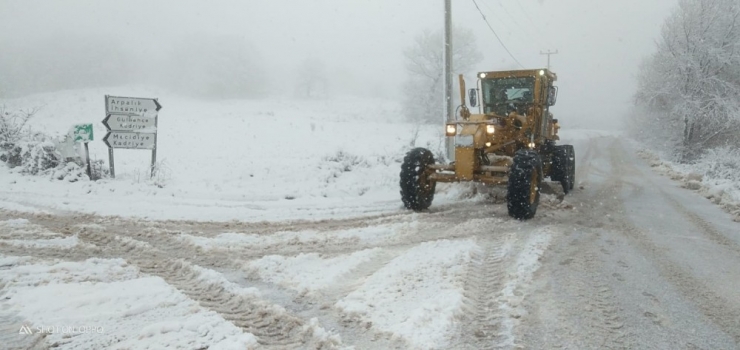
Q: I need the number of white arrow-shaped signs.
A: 3